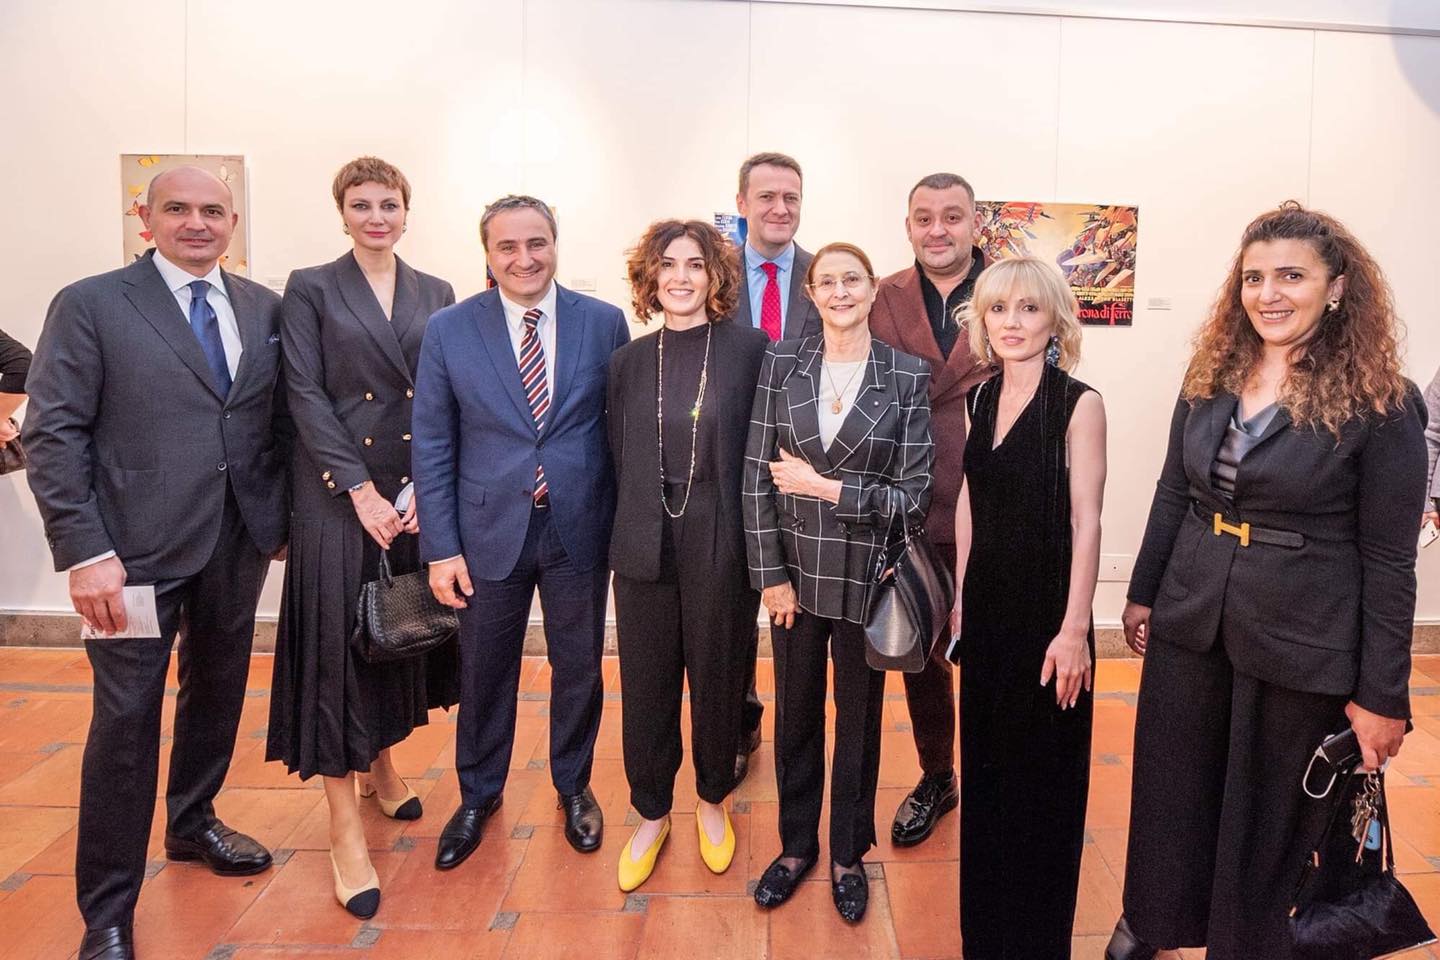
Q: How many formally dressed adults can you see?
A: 9